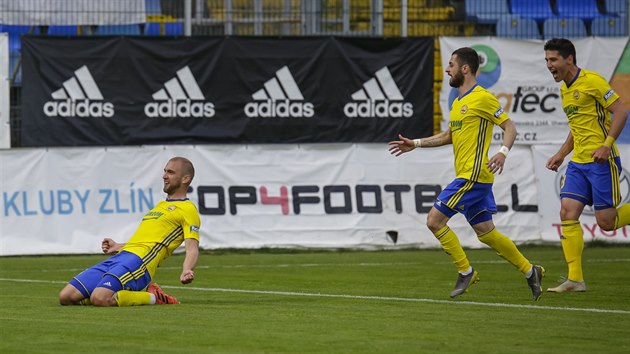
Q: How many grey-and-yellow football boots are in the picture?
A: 2